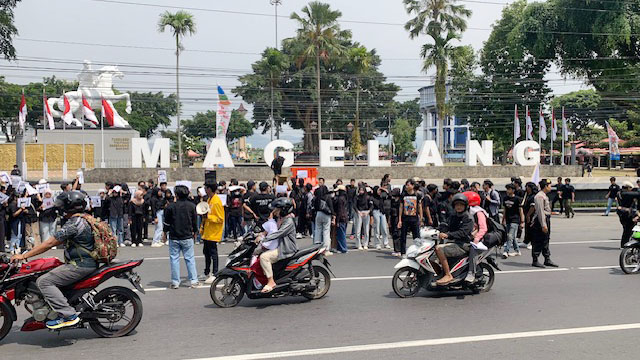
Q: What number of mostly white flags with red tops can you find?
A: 5